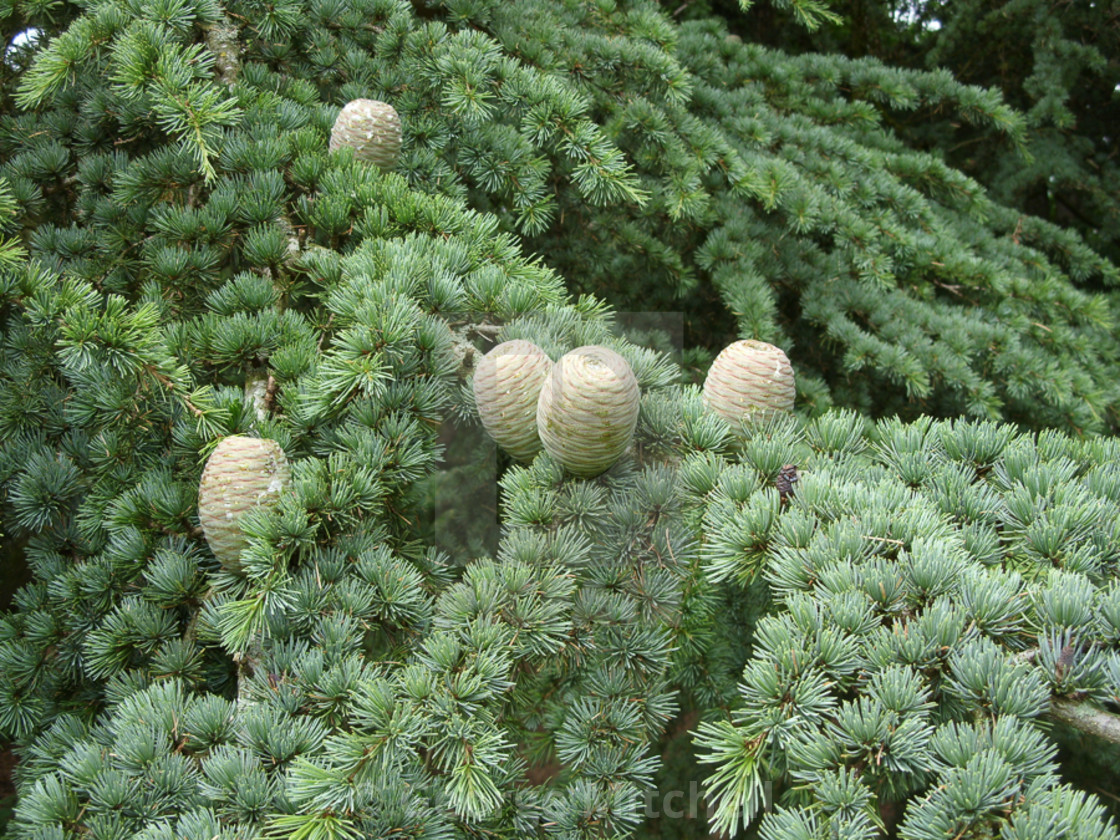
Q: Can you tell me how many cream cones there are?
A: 5